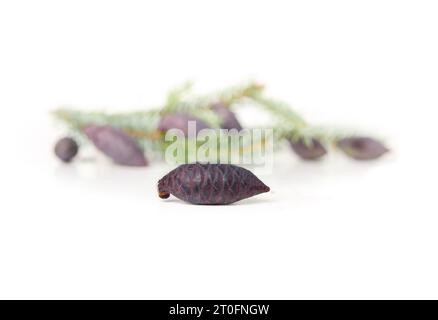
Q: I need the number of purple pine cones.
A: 7